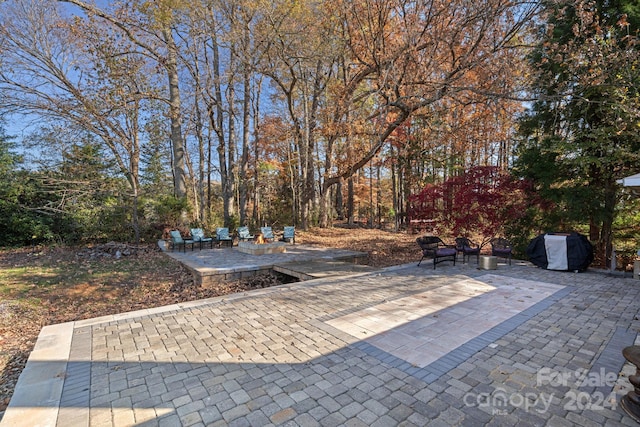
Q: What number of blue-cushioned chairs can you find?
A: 6